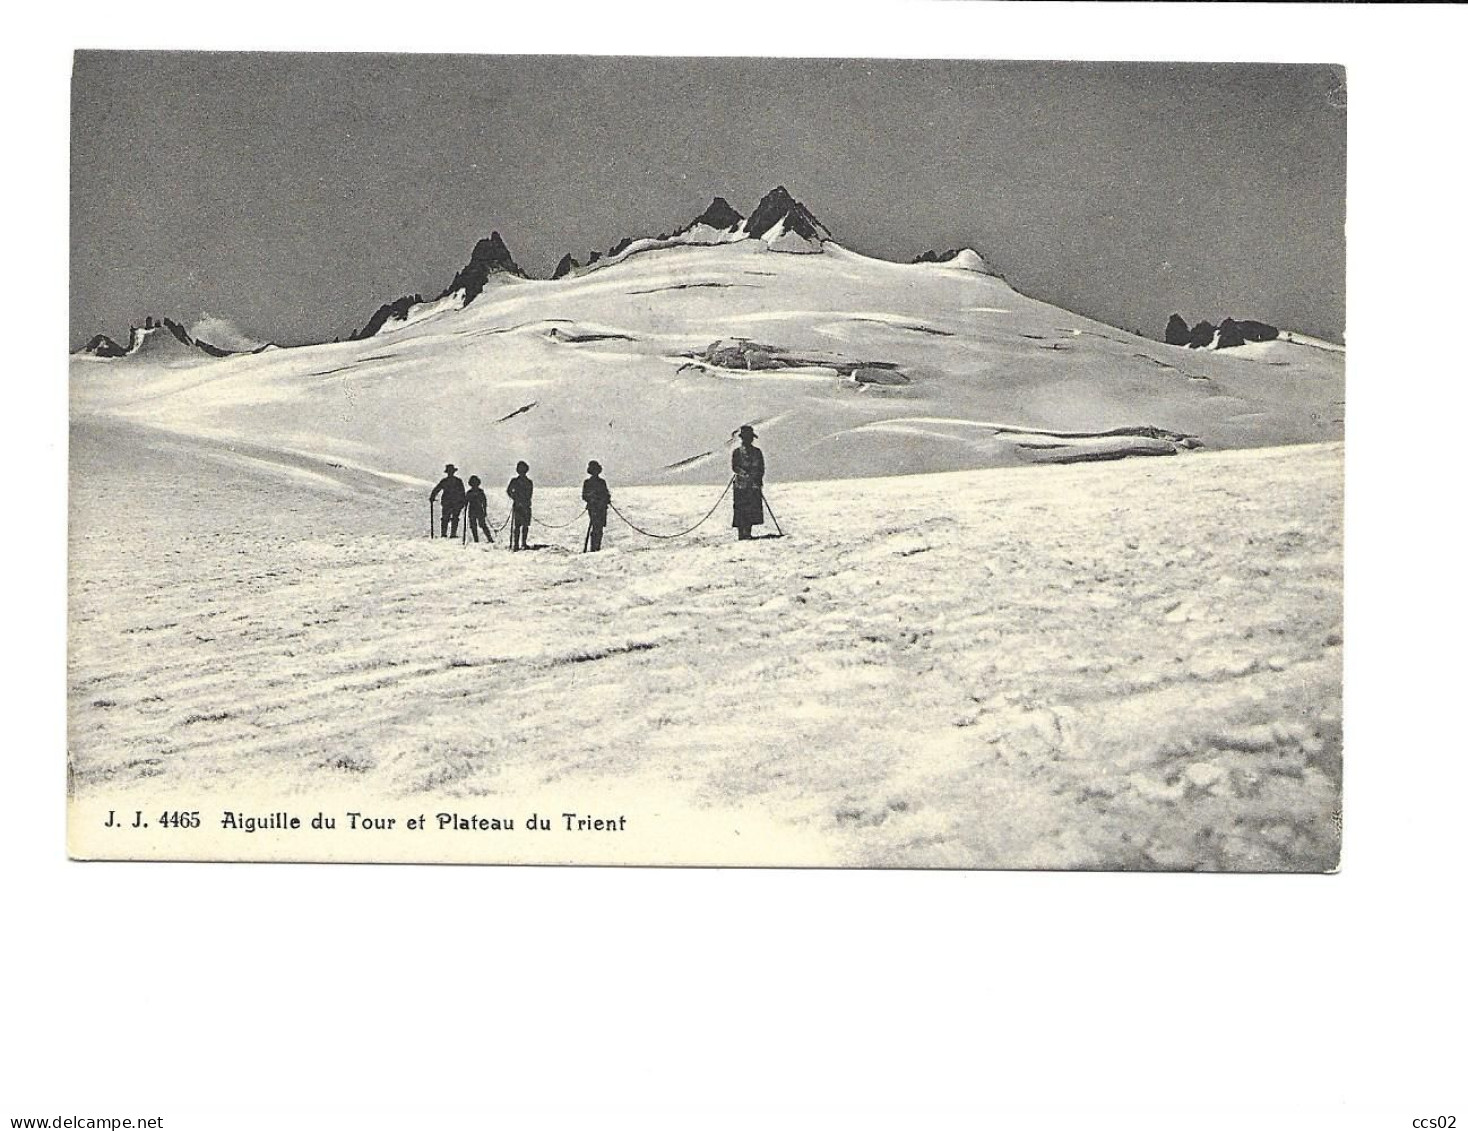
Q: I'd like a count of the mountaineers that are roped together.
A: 5